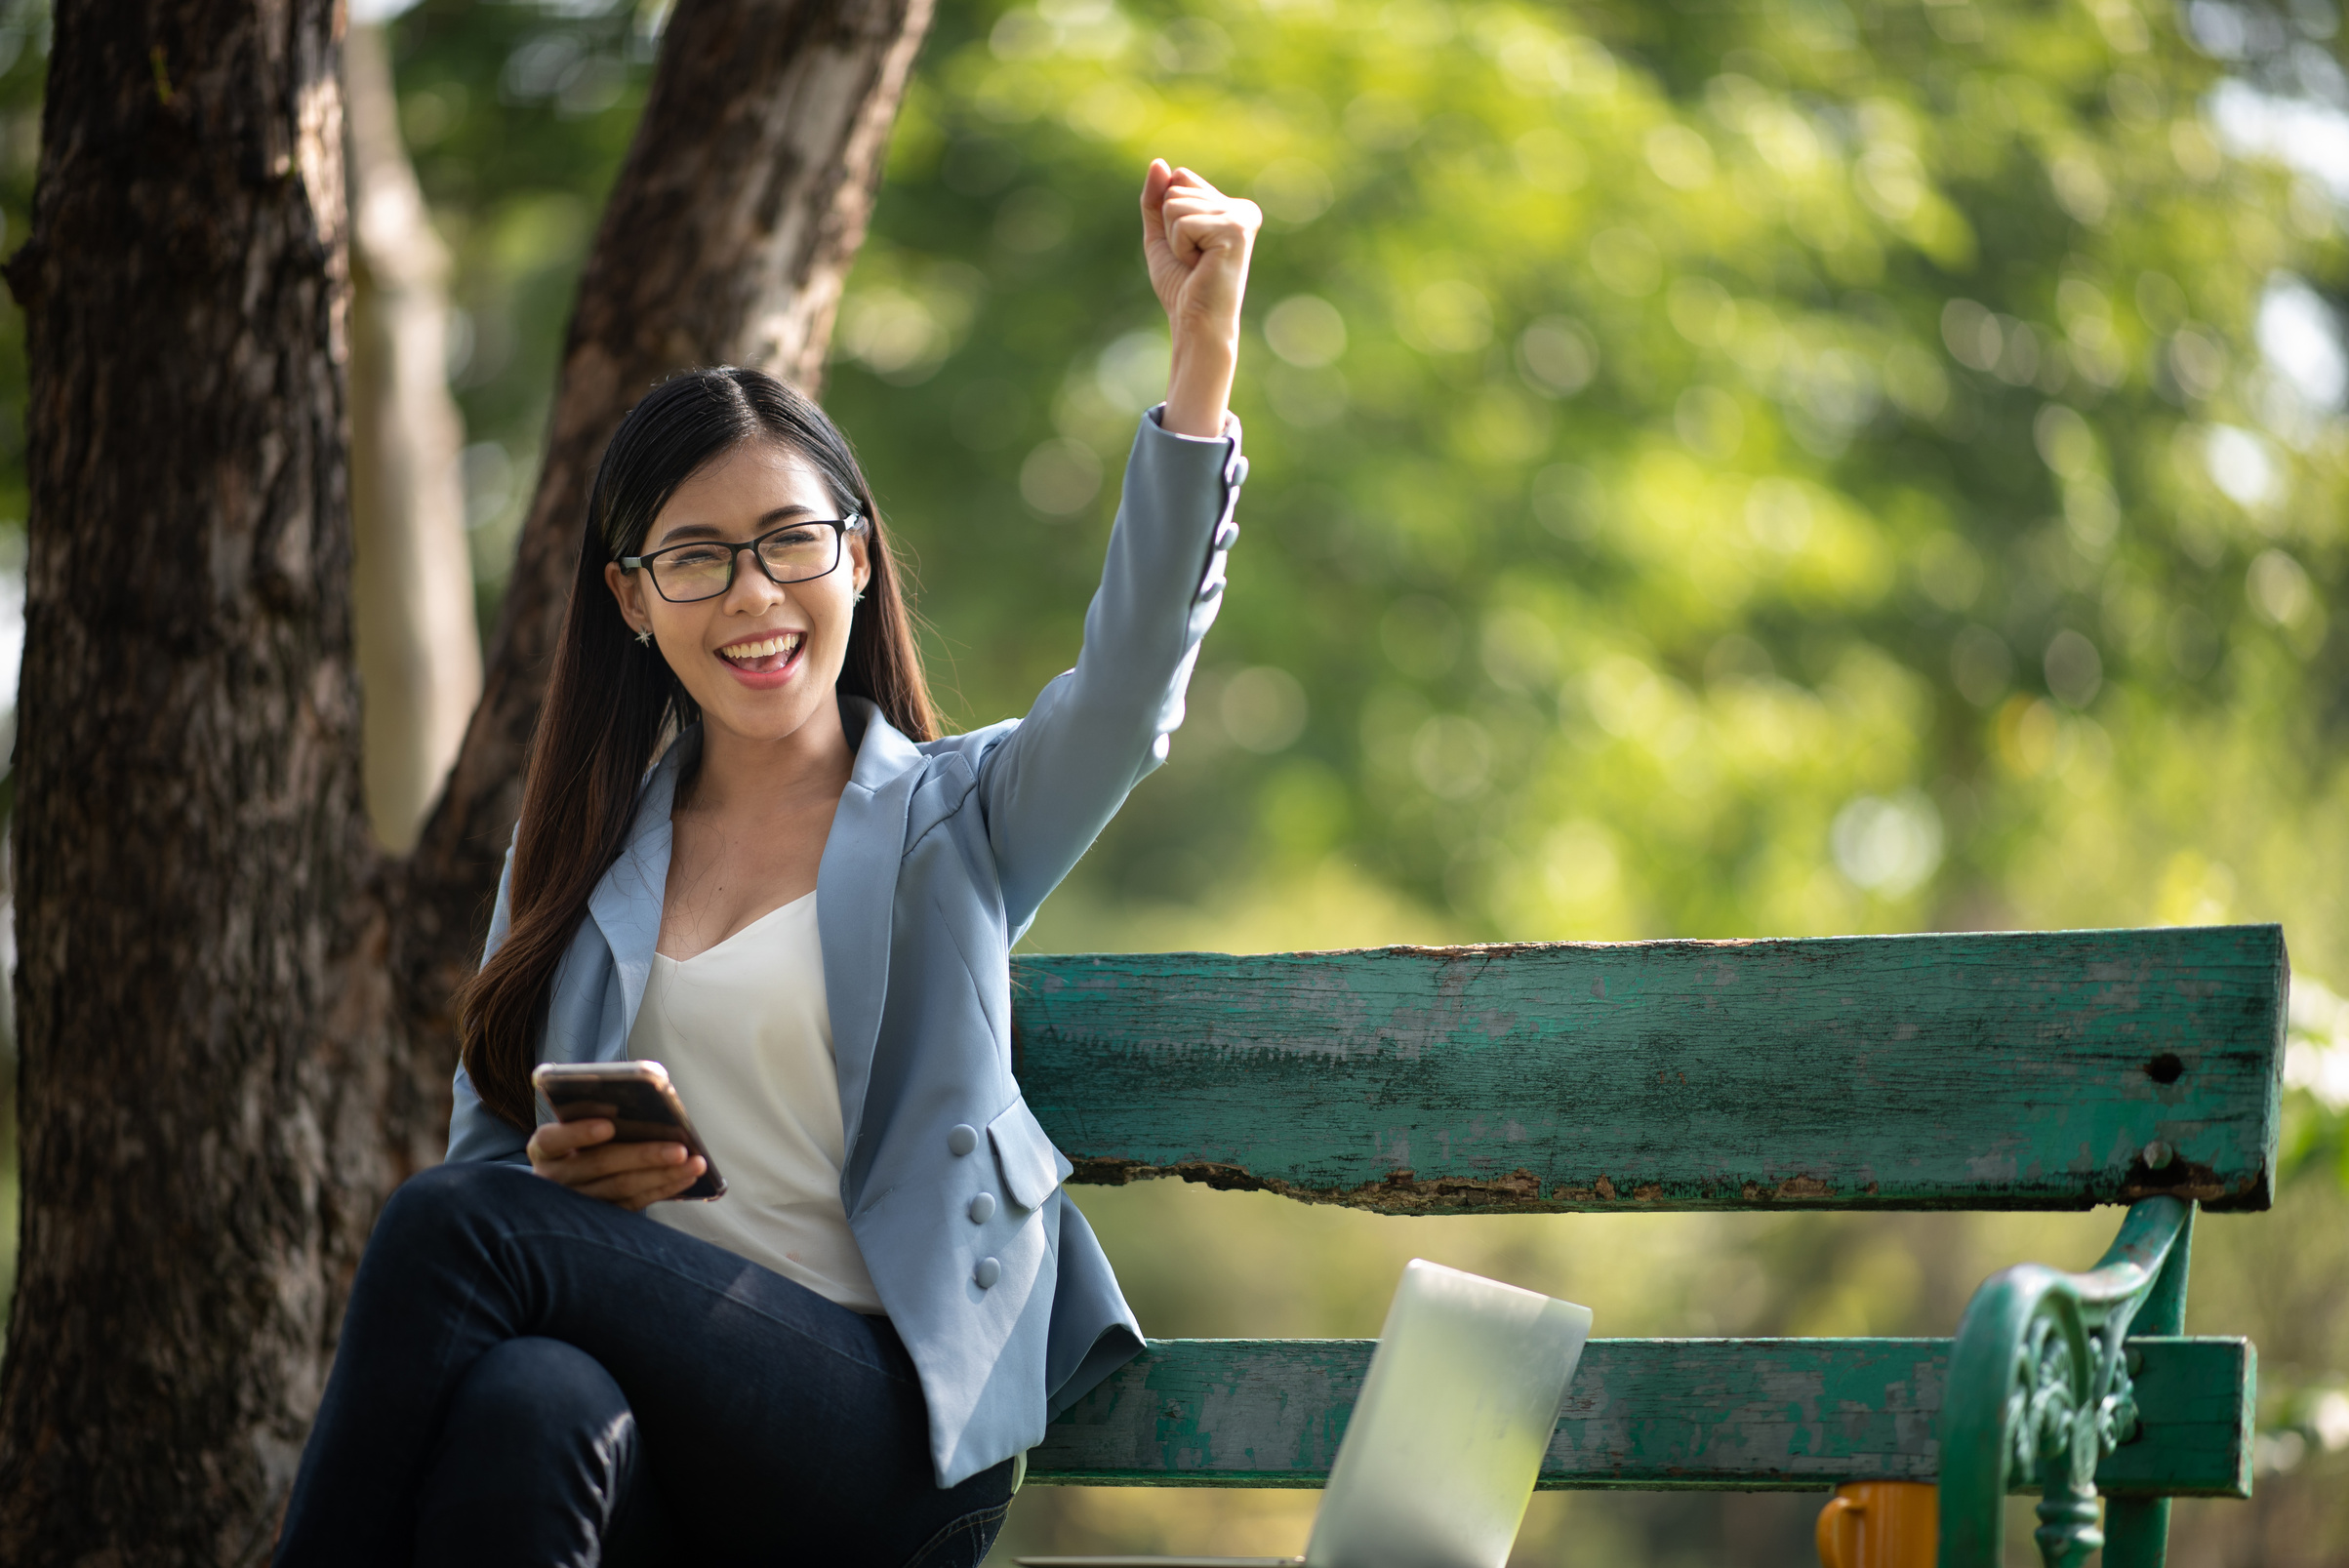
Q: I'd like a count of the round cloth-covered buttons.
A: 6